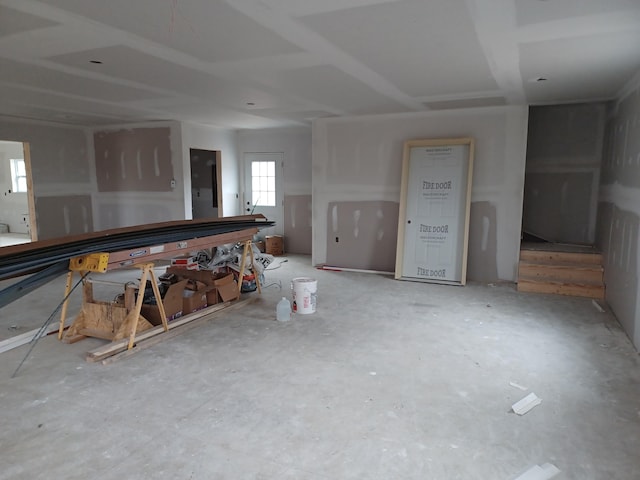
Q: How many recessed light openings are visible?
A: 3